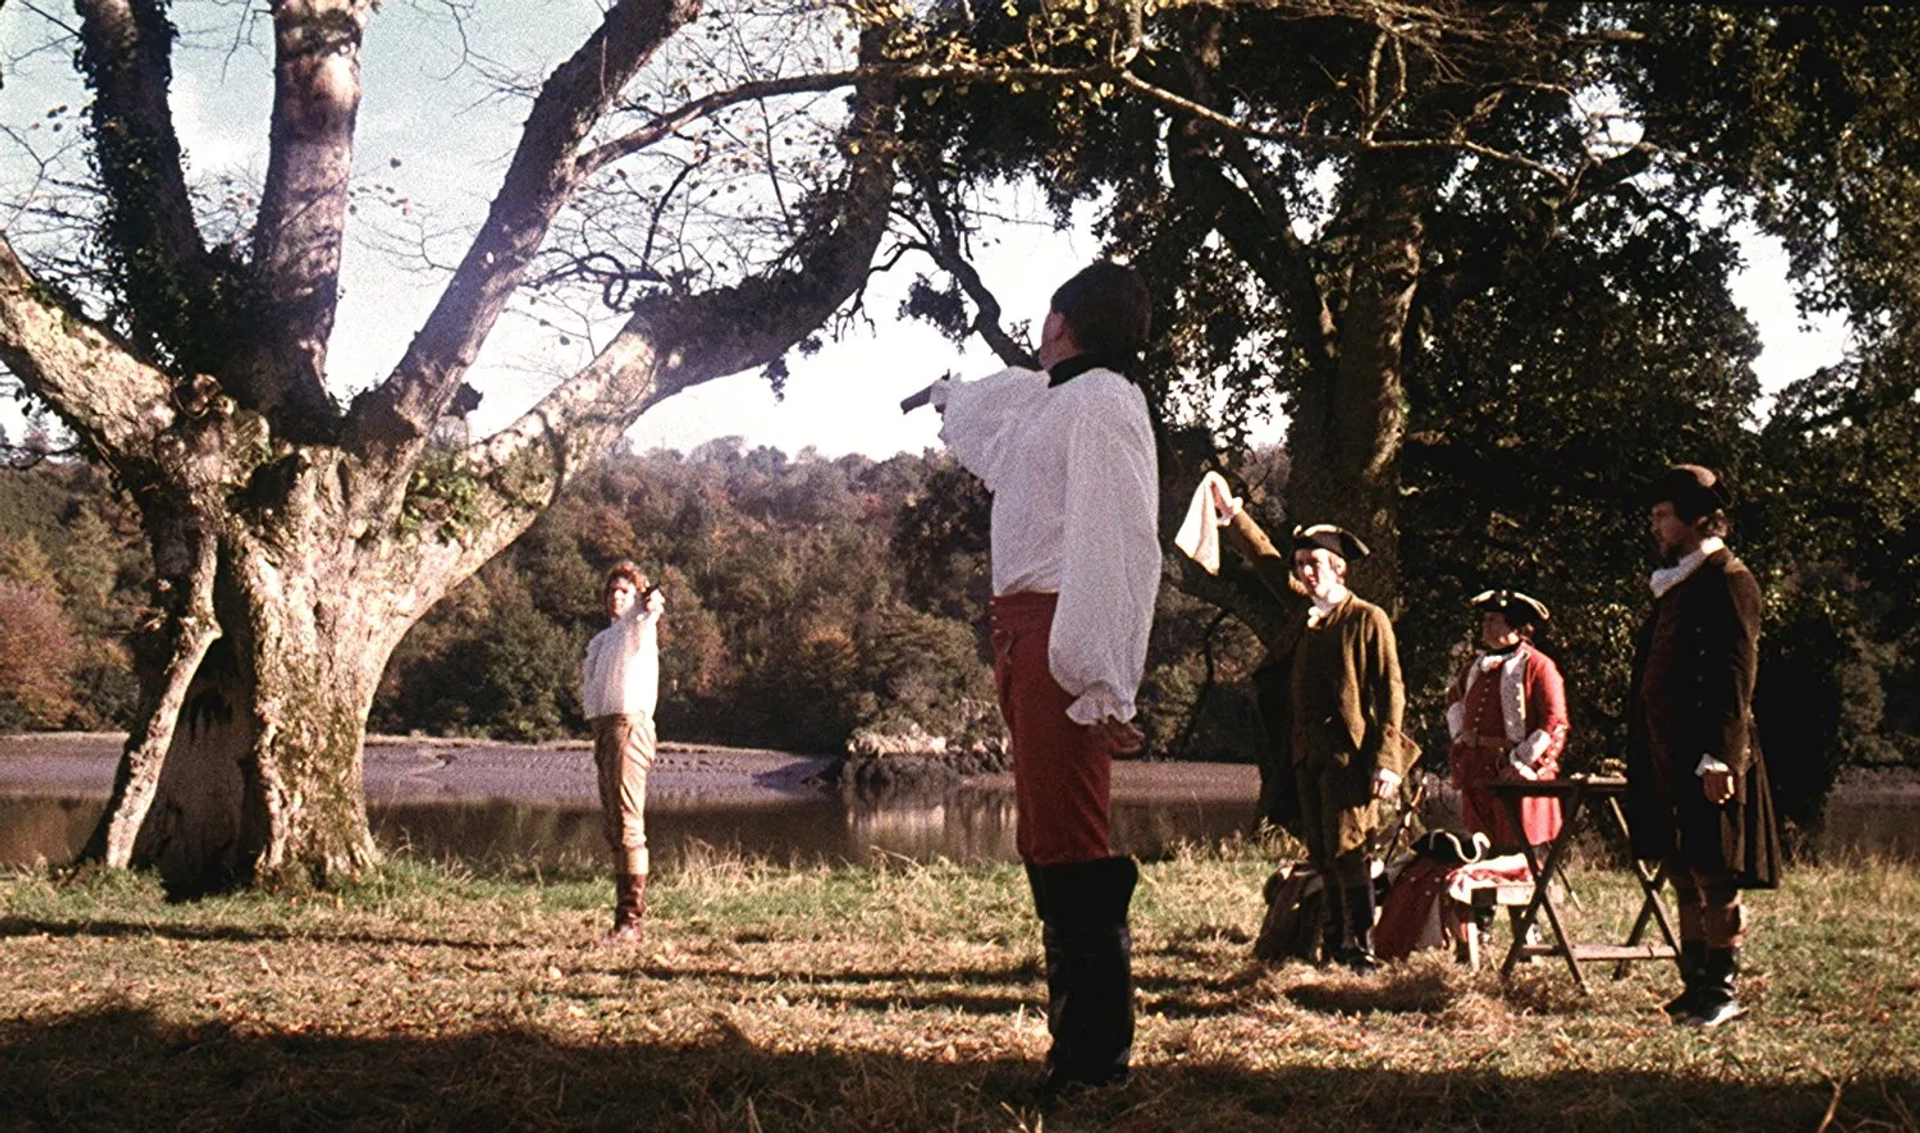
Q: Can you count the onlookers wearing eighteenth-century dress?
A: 3